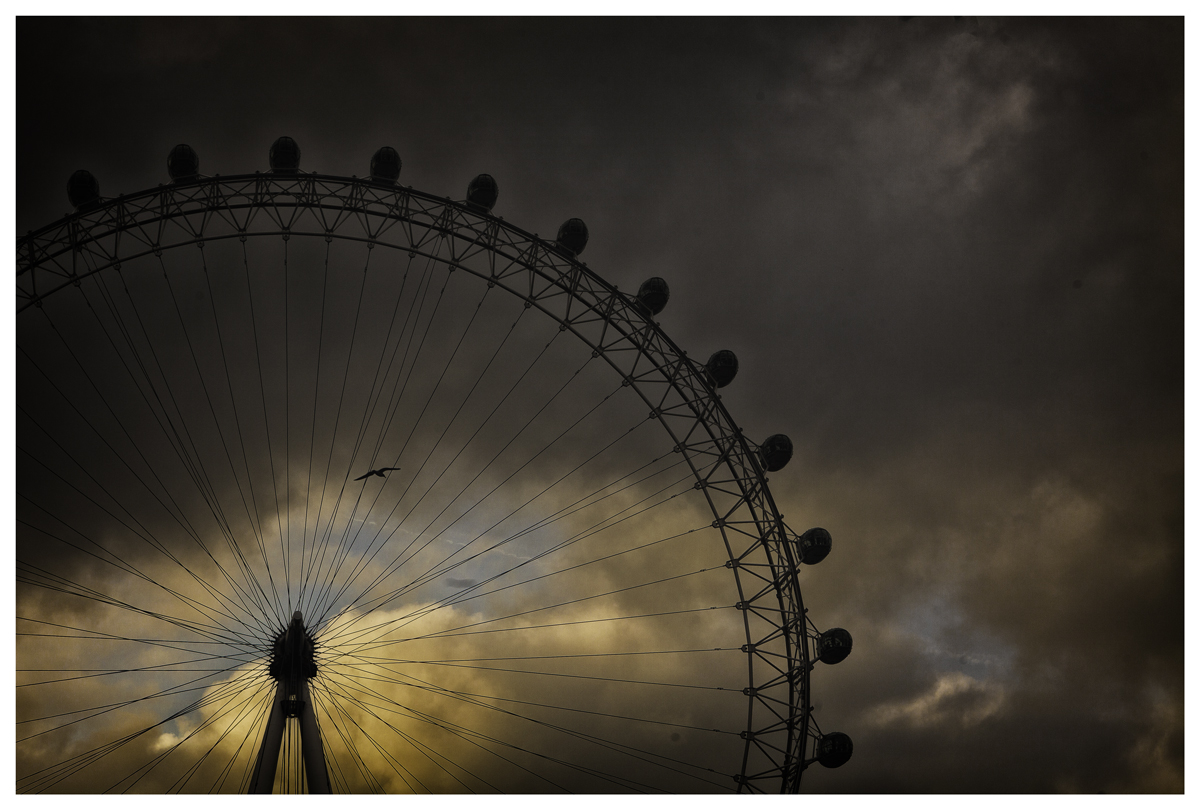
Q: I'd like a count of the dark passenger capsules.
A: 12